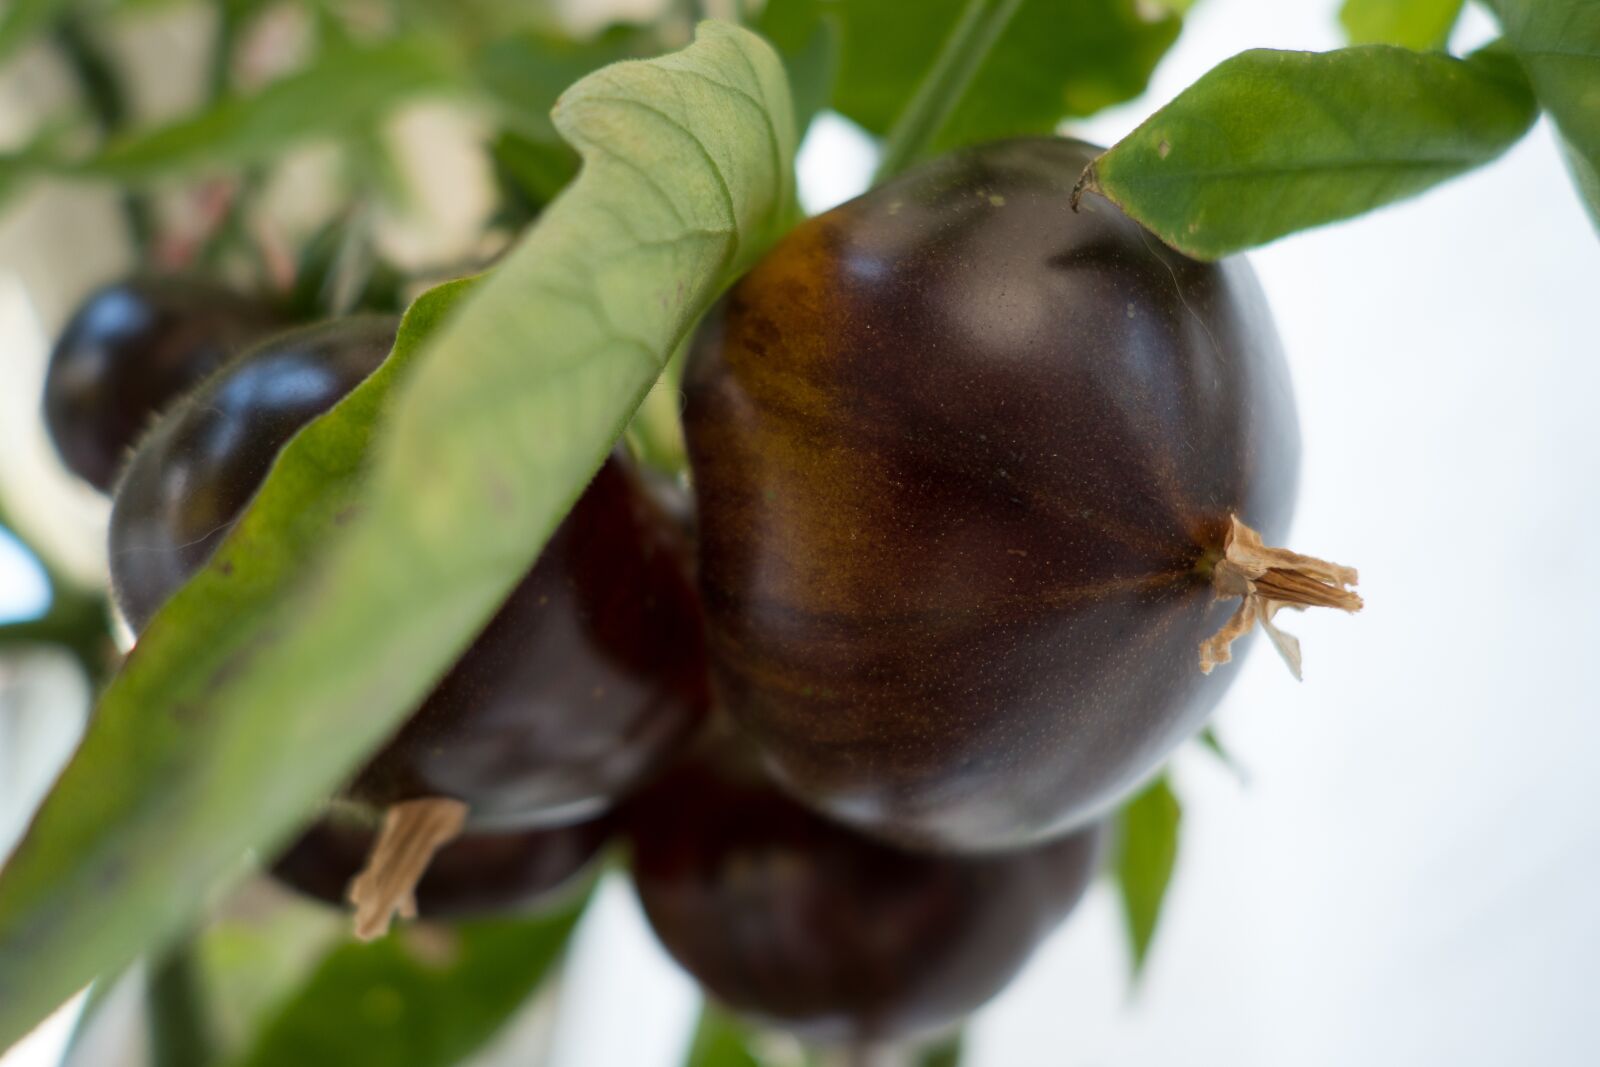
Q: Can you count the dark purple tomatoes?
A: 5